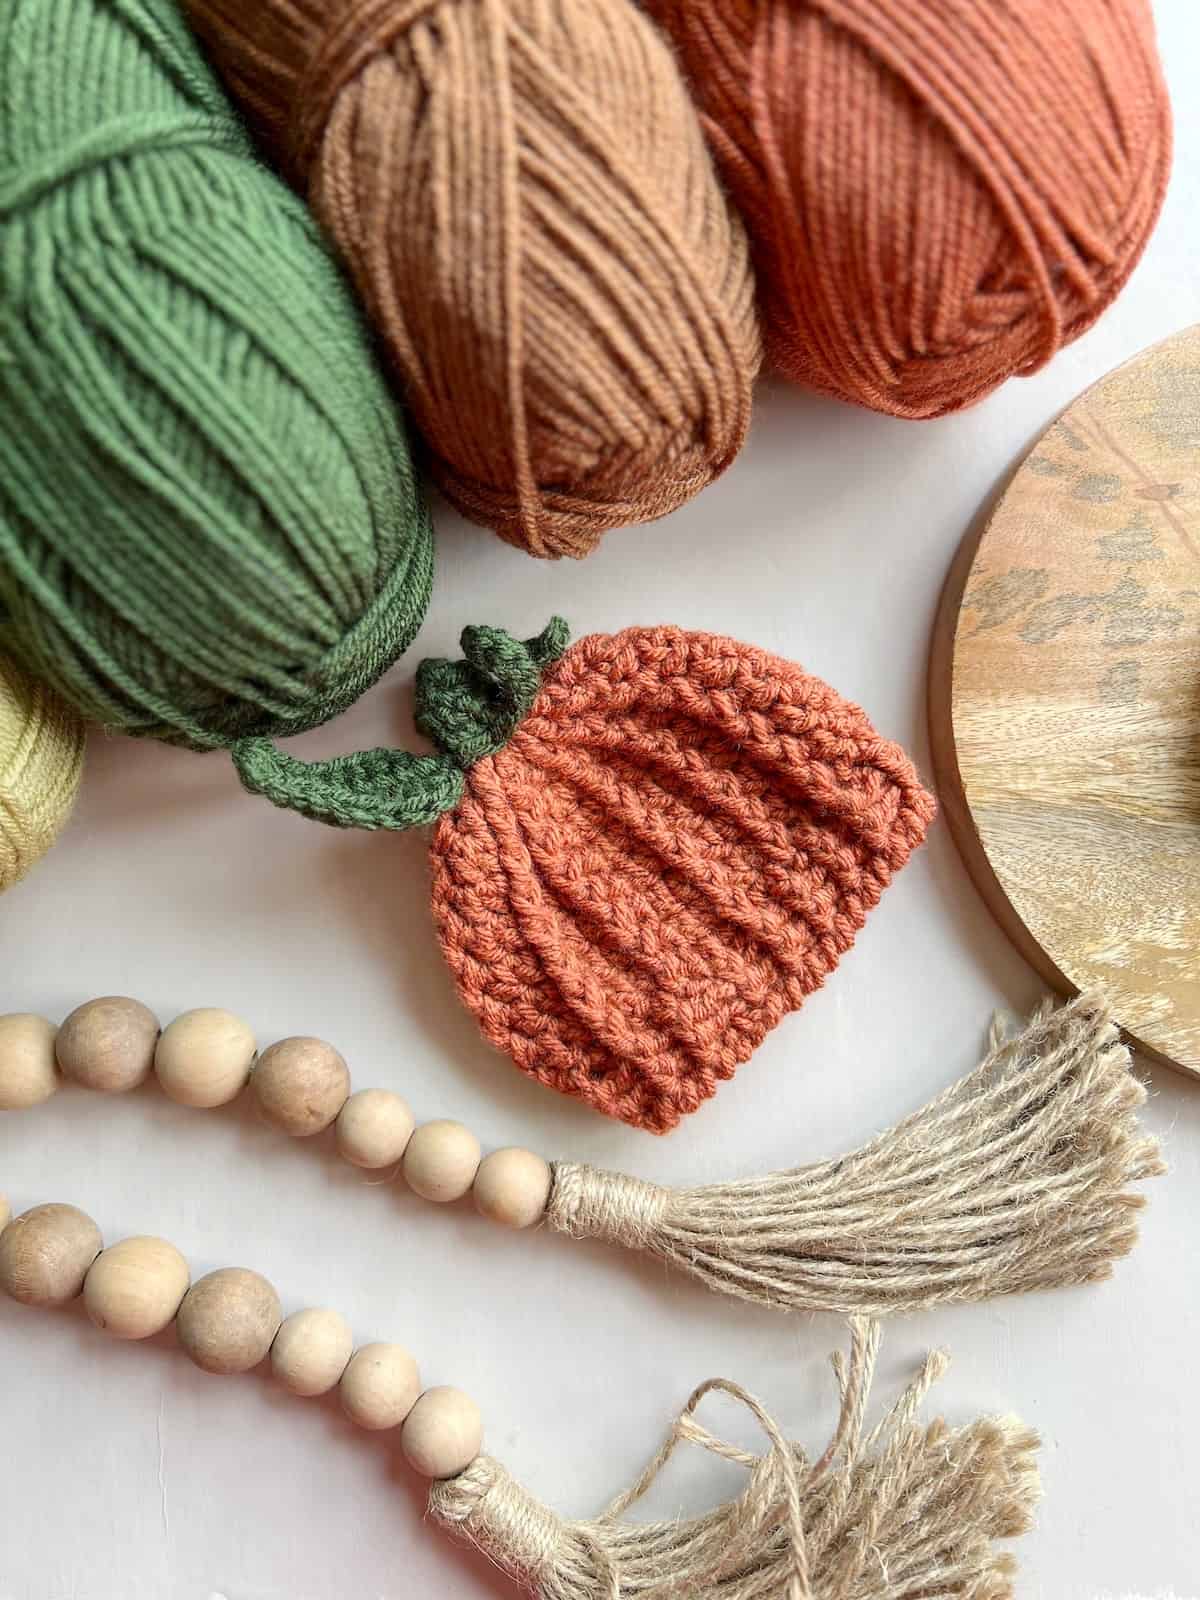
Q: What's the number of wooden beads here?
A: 14